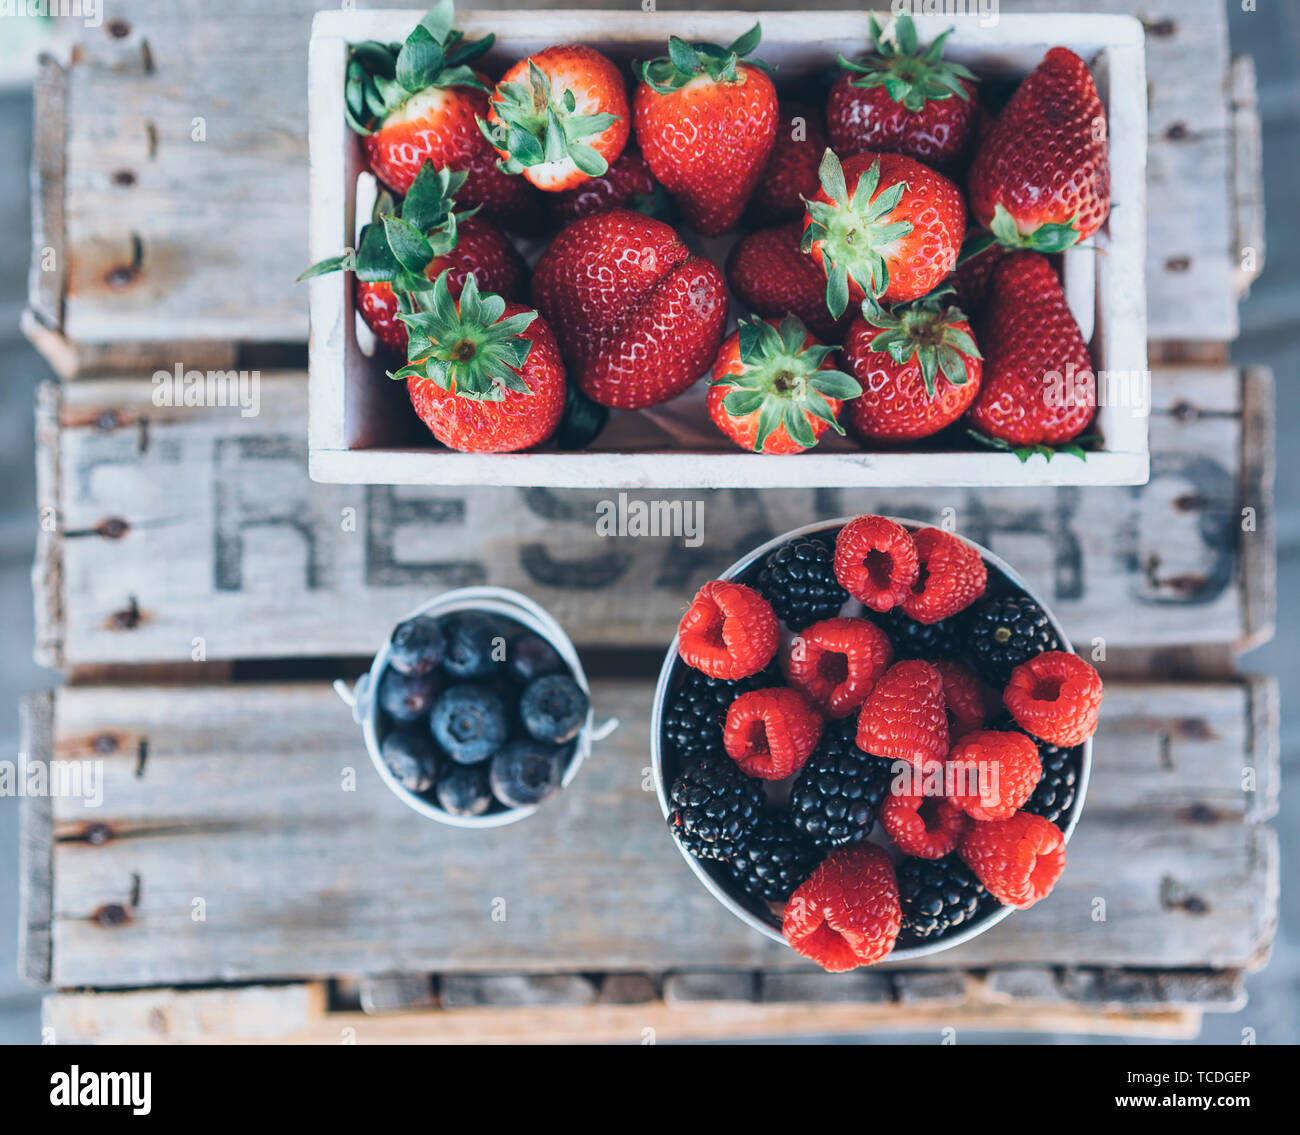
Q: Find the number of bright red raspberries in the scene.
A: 12